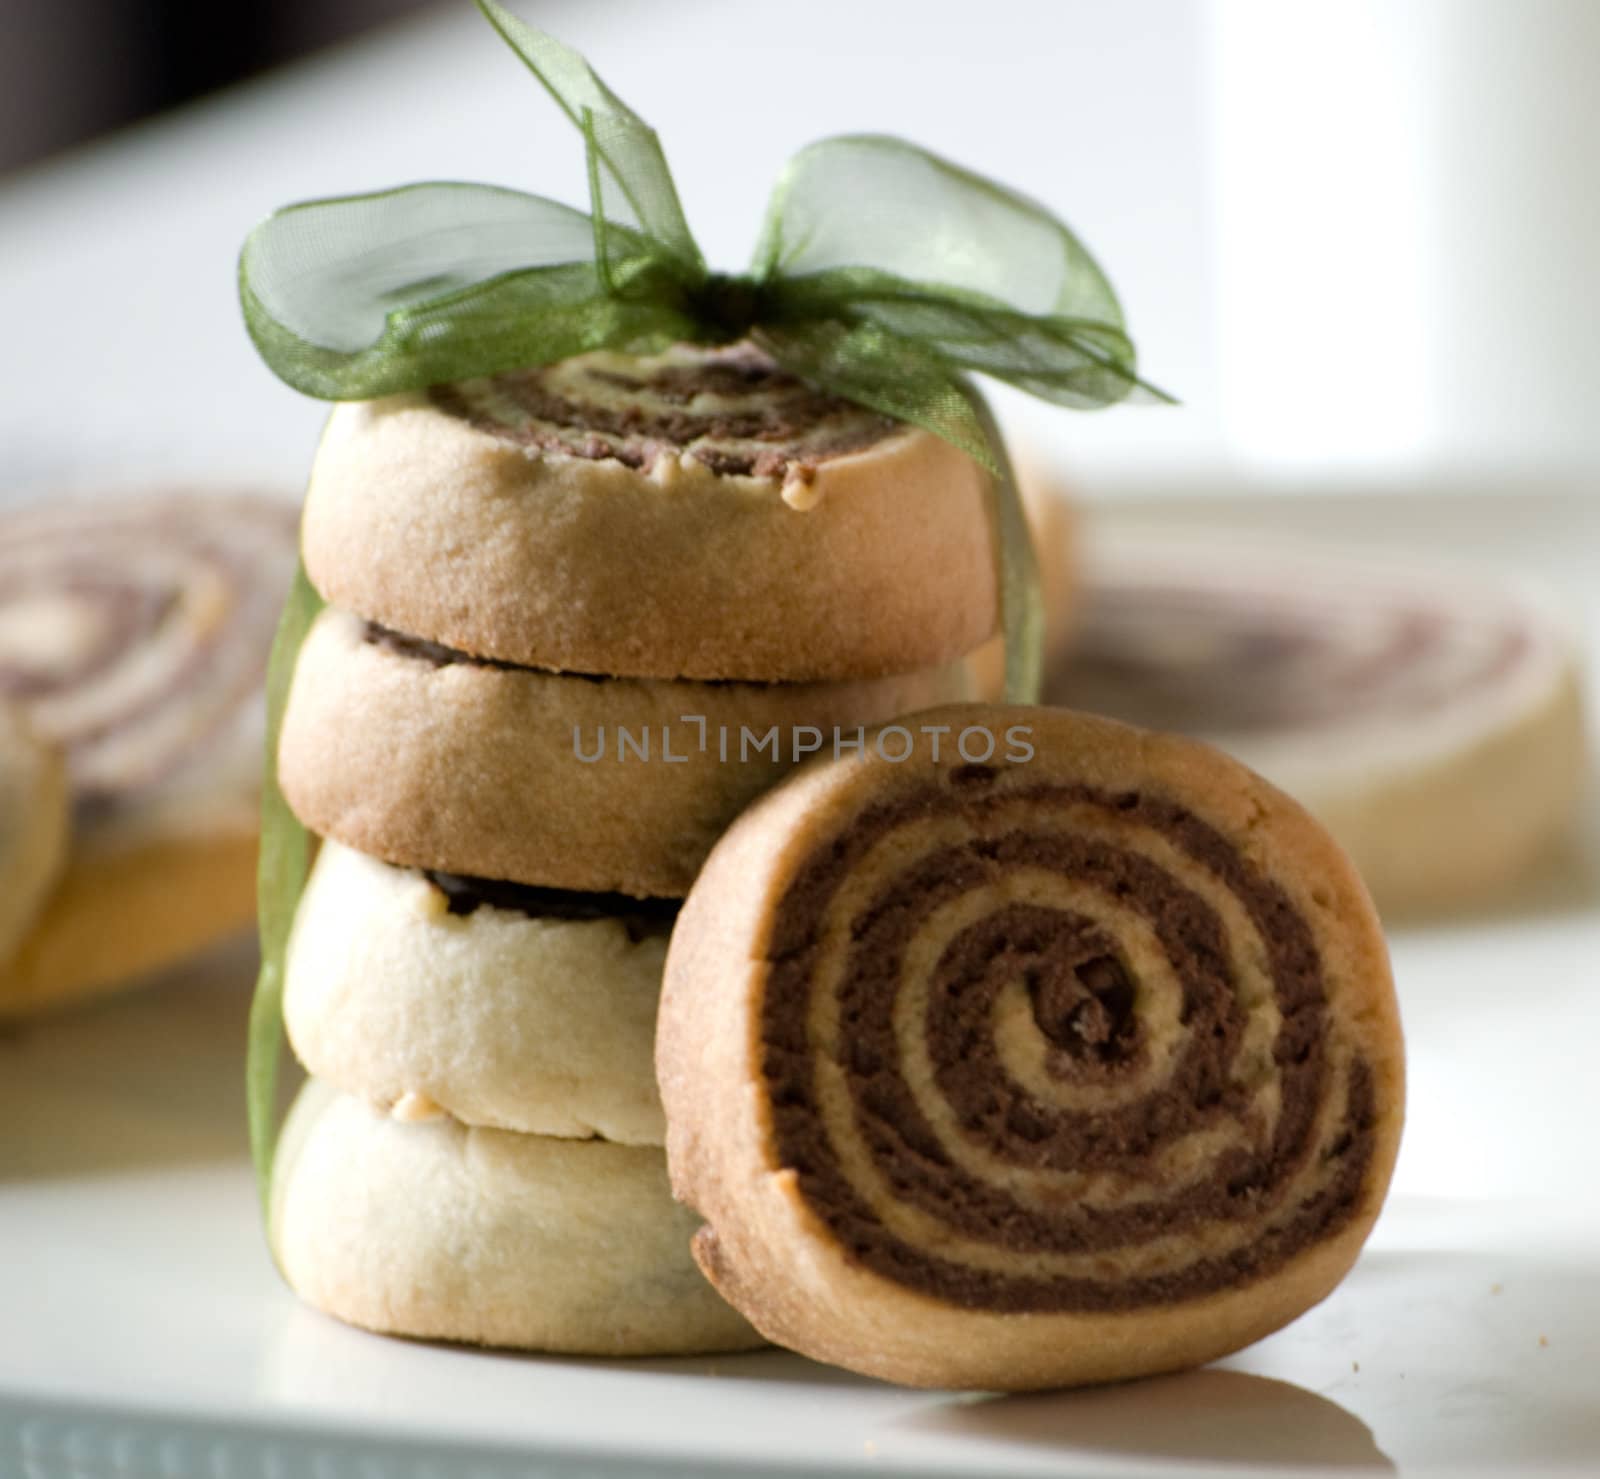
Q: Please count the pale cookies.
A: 2